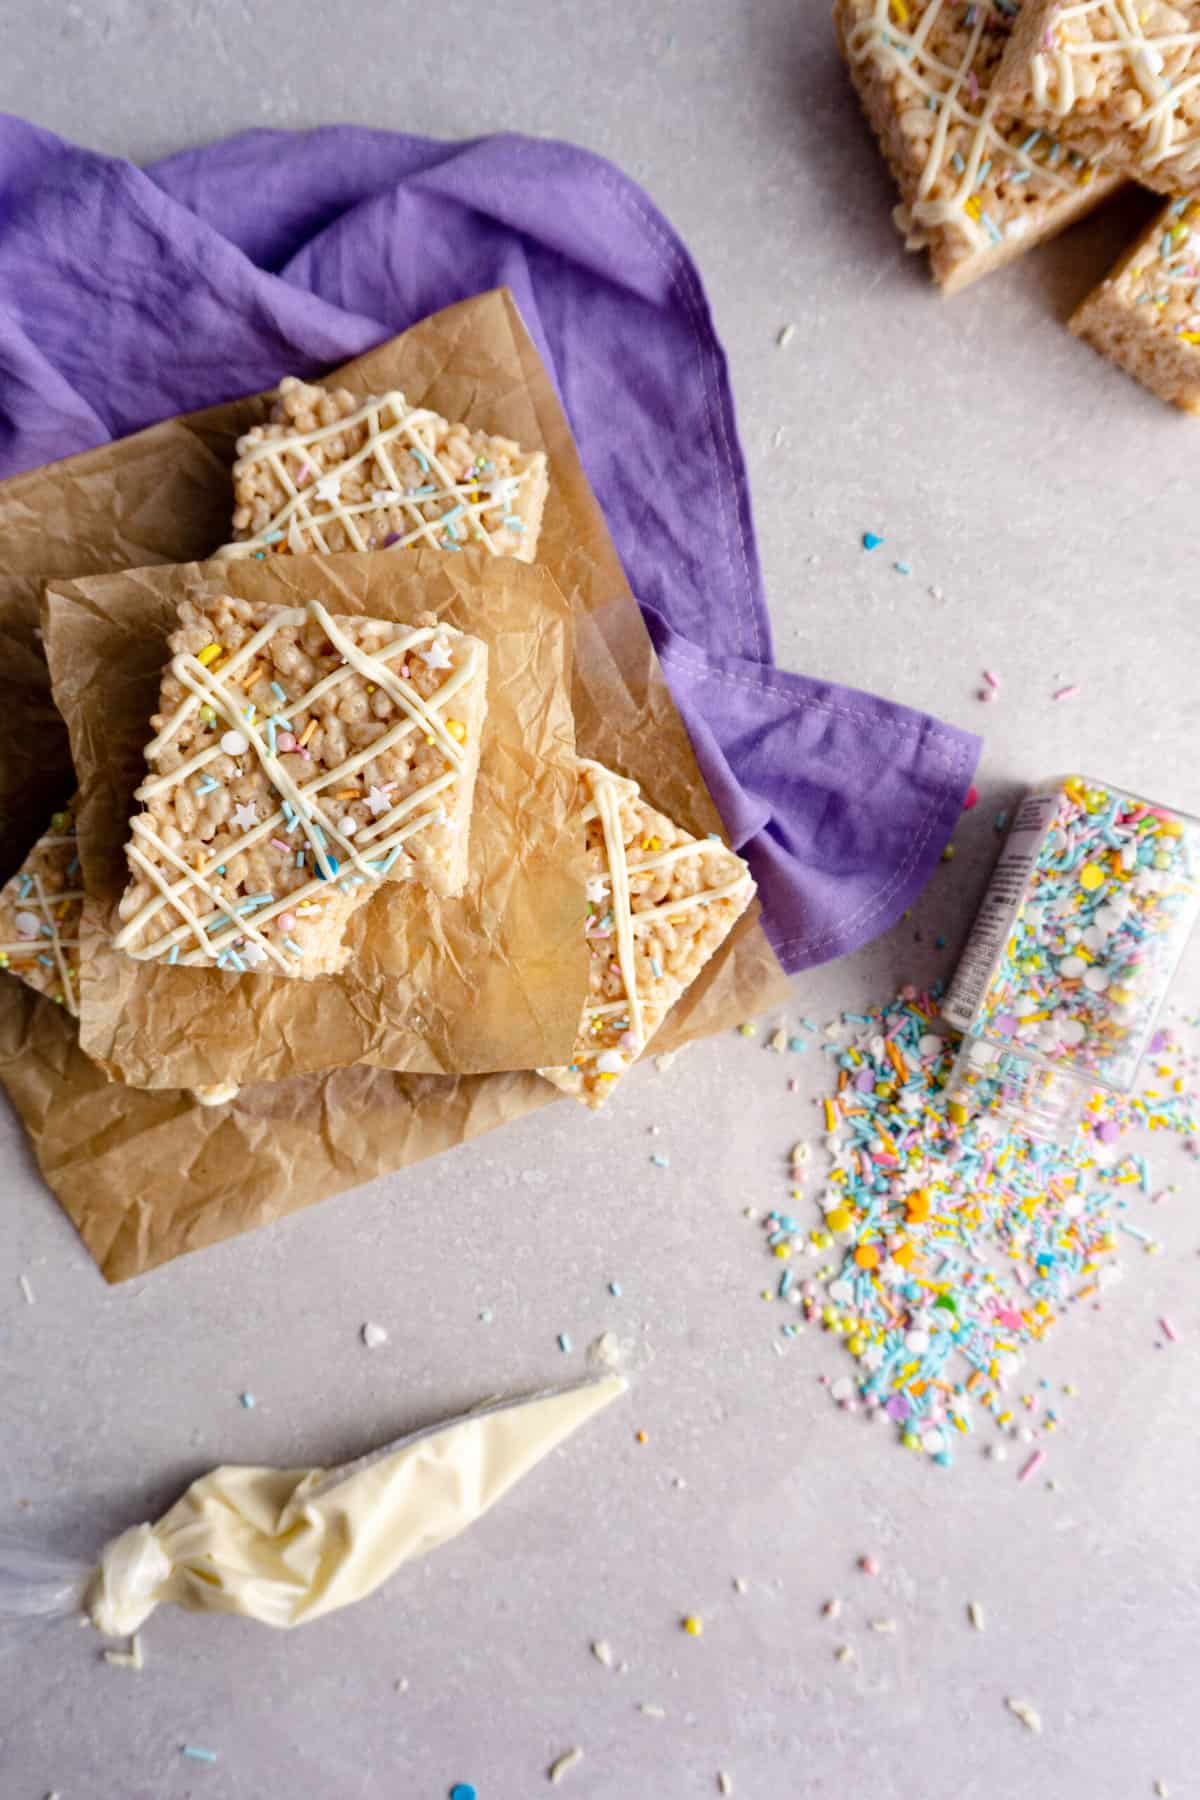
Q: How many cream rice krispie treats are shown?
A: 7